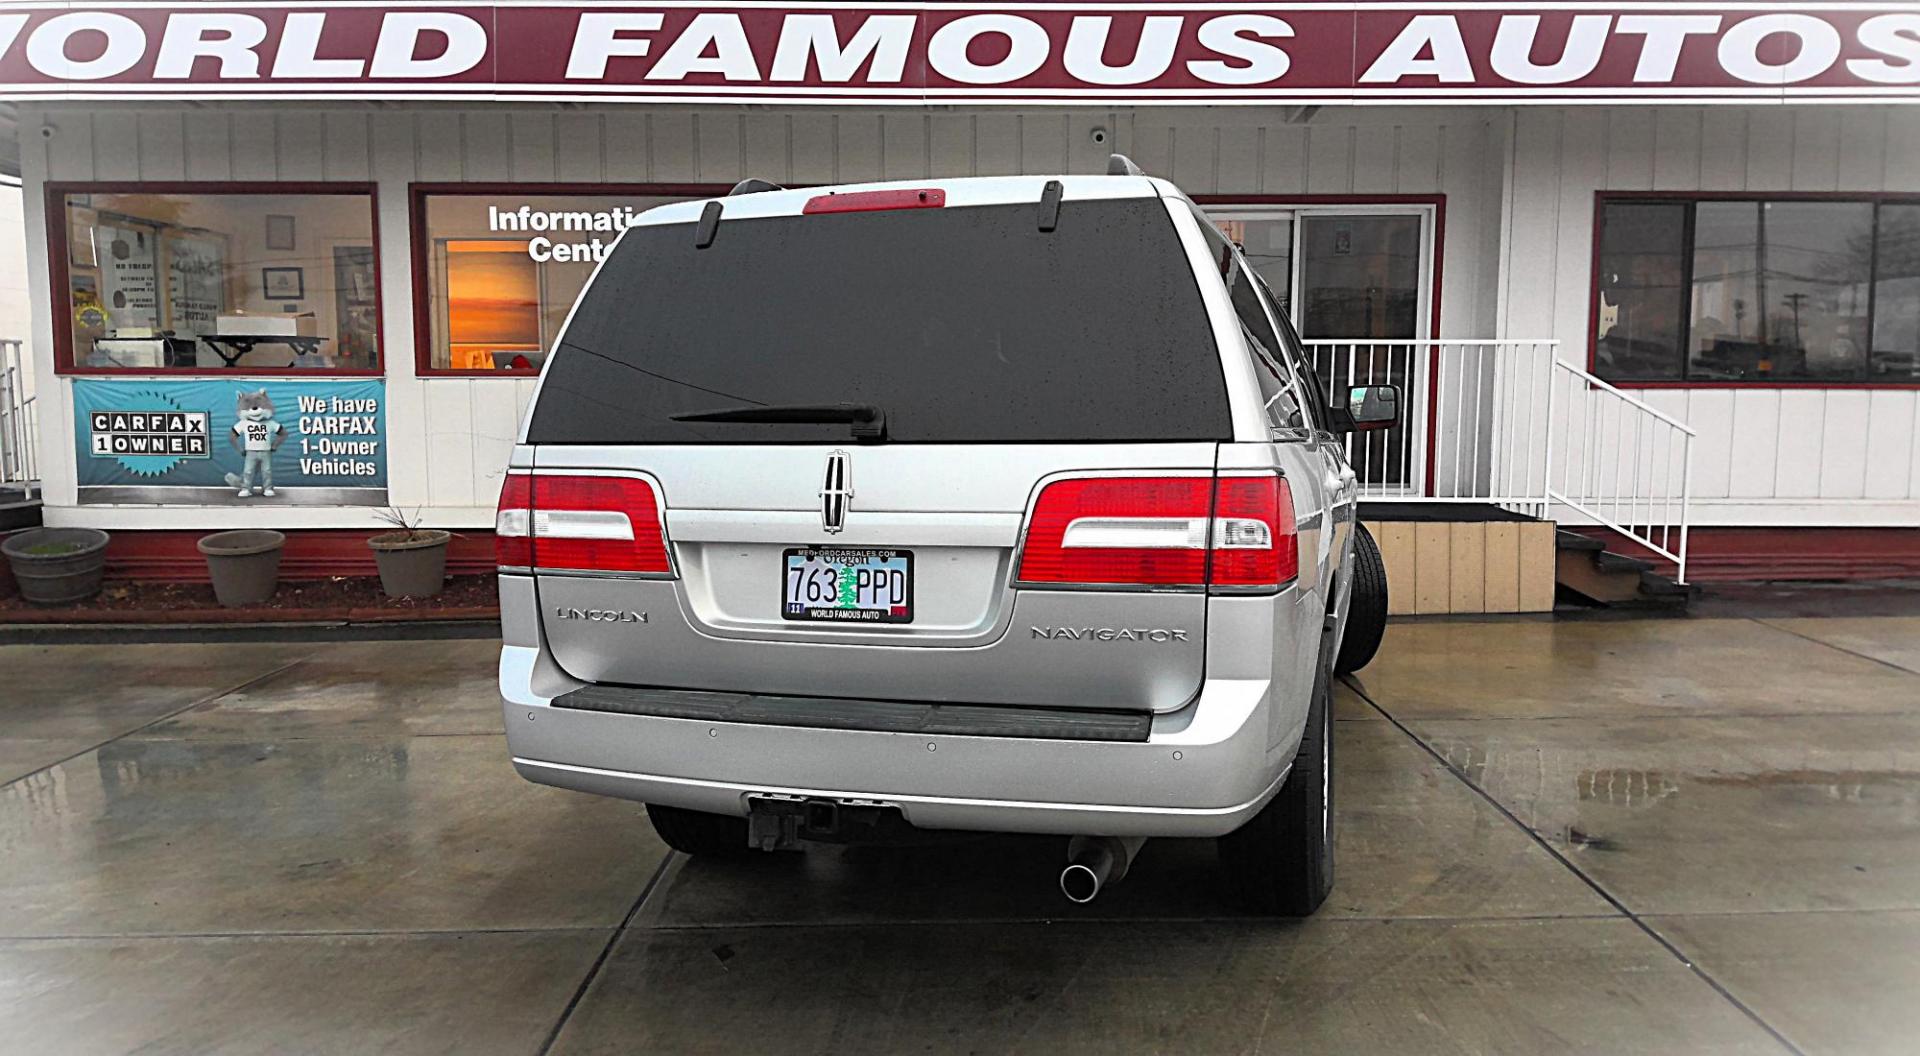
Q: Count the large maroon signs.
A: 1